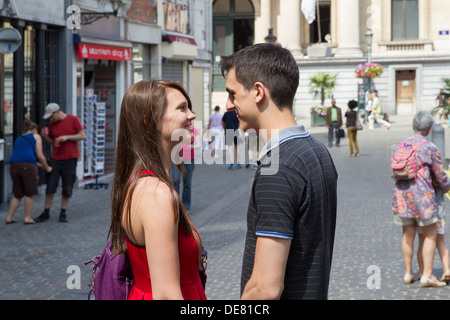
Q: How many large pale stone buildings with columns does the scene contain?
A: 1